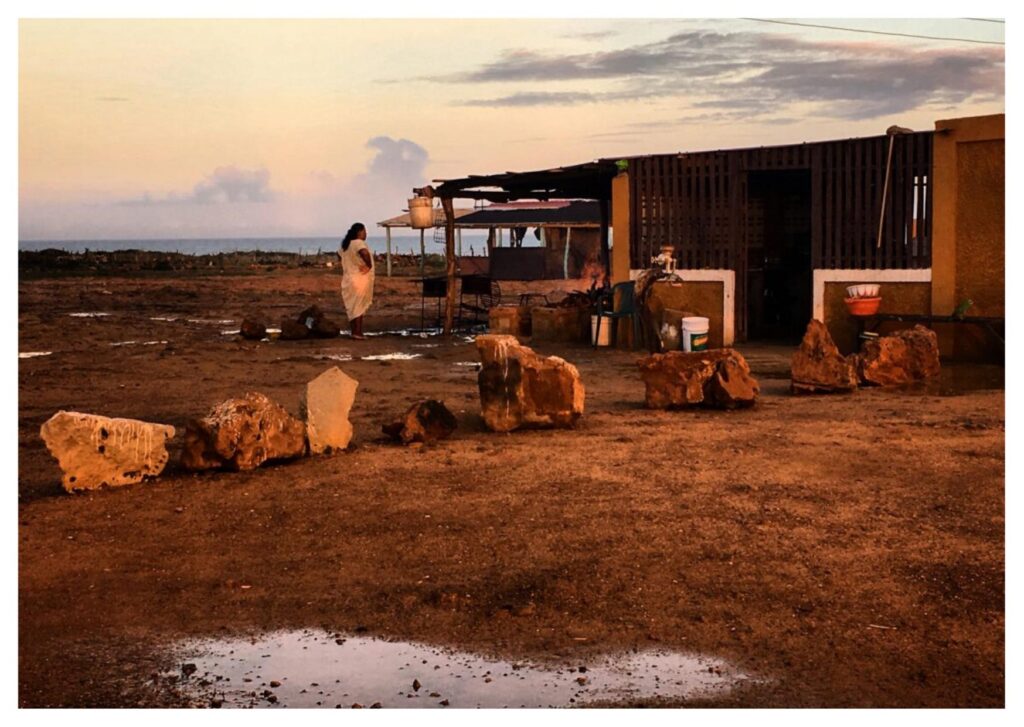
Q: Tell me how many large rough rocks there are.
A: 8